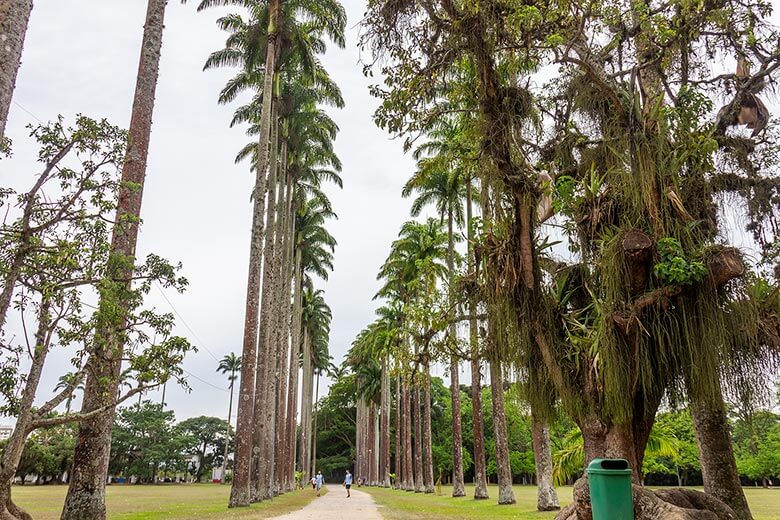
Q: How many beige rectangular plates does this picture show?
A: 0